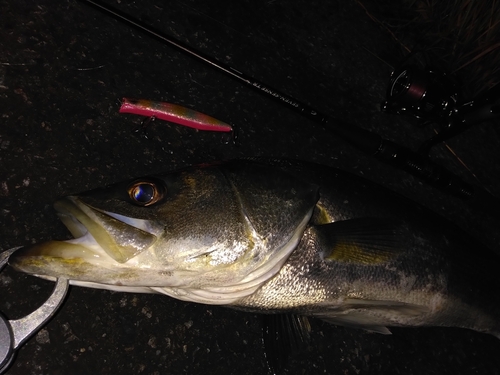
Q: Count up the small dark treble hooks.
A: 2